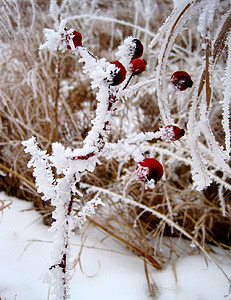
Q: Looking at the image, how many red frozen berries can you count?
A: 7